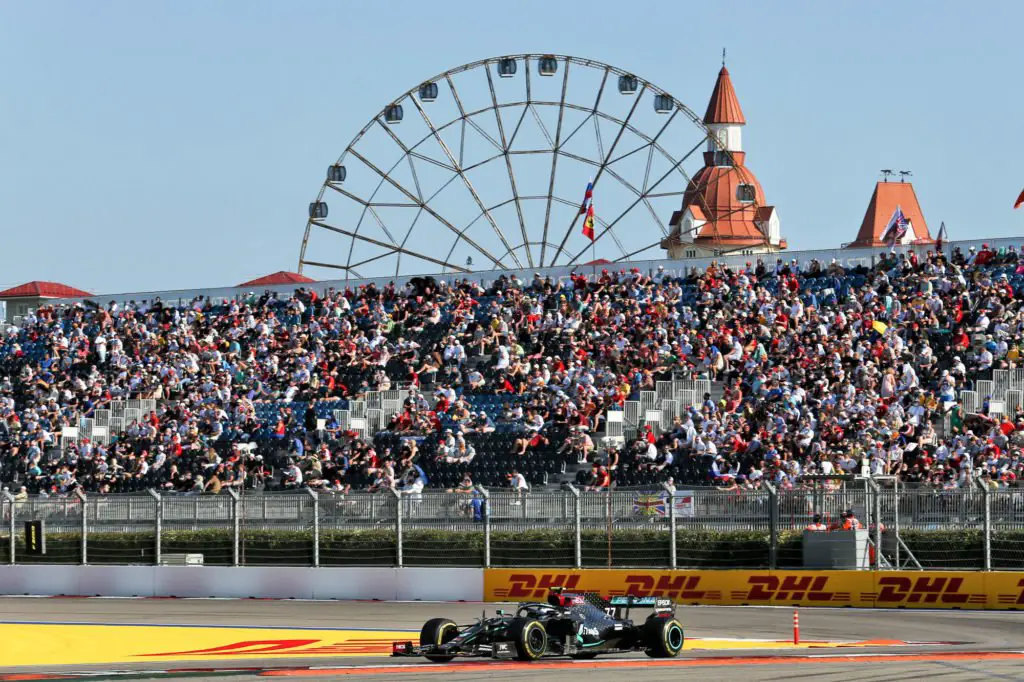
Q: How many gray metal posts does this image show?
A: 12